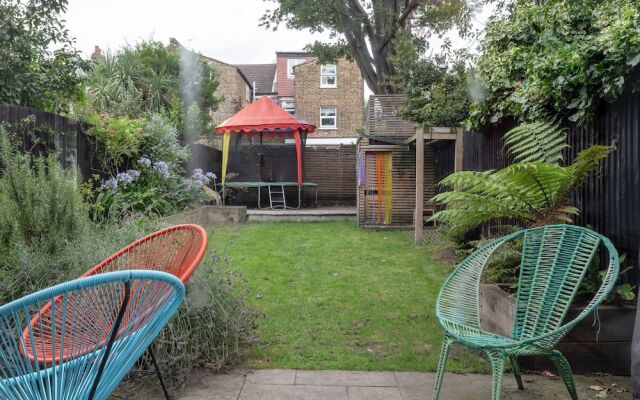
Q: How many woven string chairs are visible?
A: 3